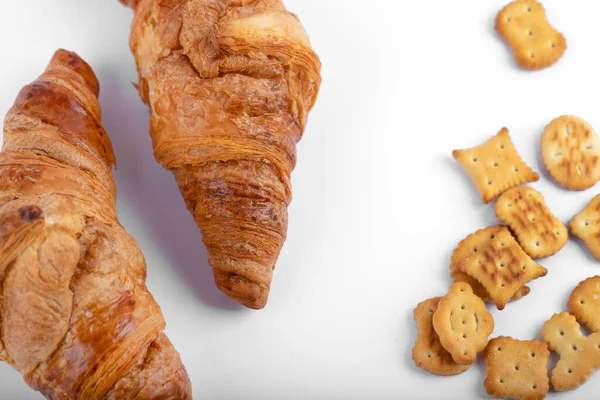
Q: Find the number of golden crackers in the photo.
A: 12